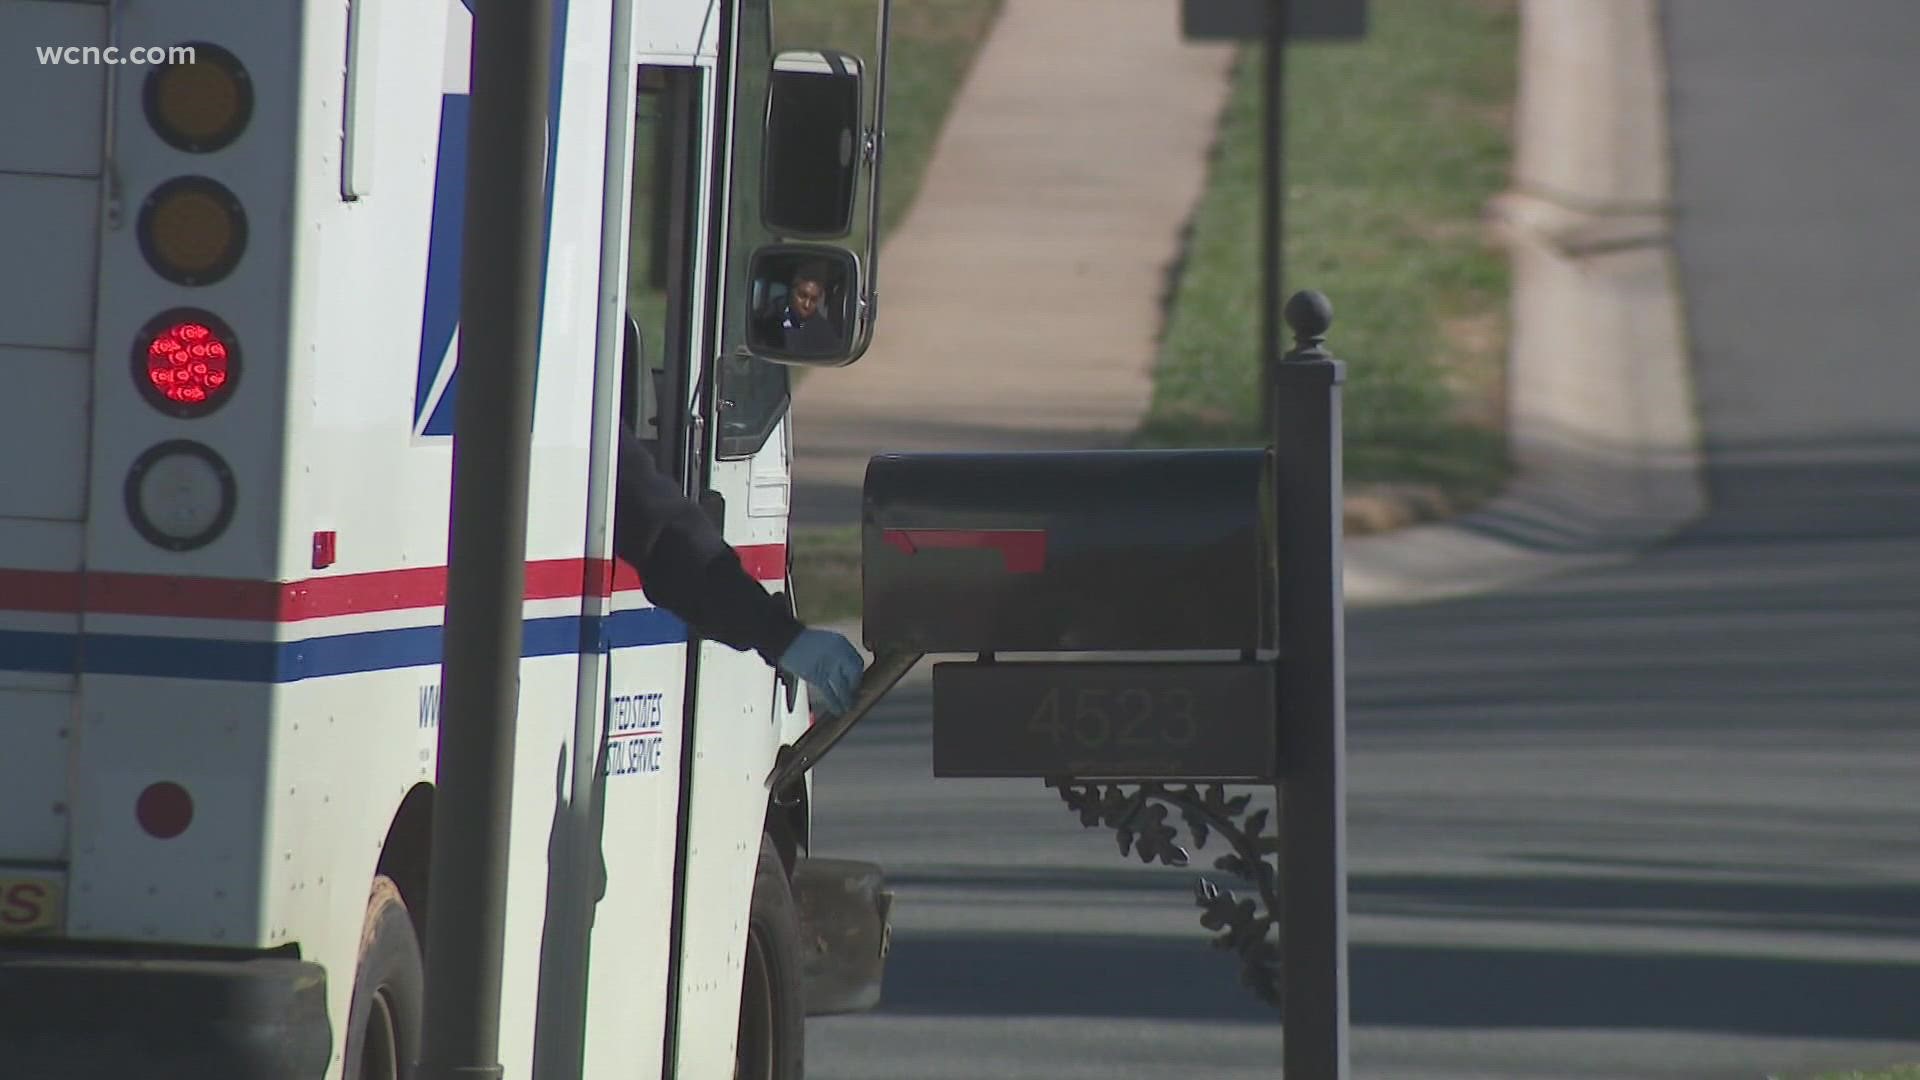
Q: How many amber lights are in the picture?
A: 2